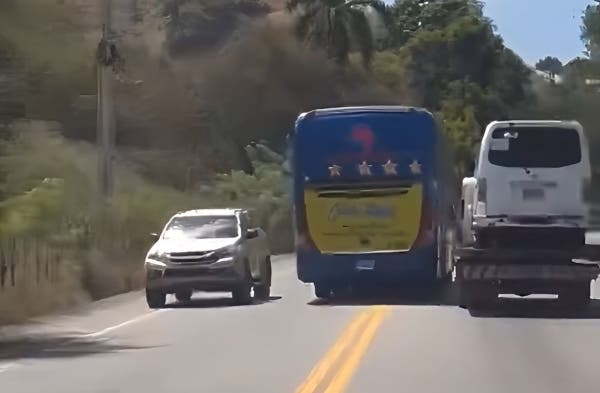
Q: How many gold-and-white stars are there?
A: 4